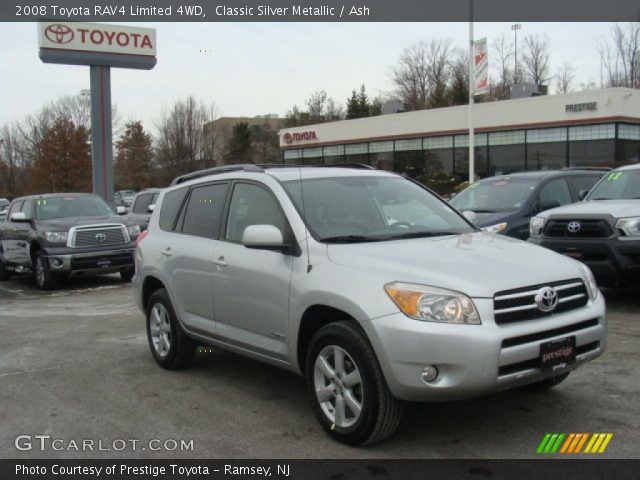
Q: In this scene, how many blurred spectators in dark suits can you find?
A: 0